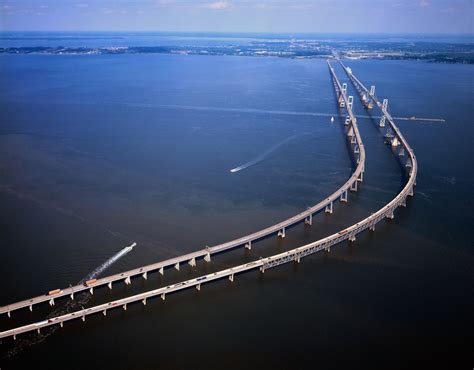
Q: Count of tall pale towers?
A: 4